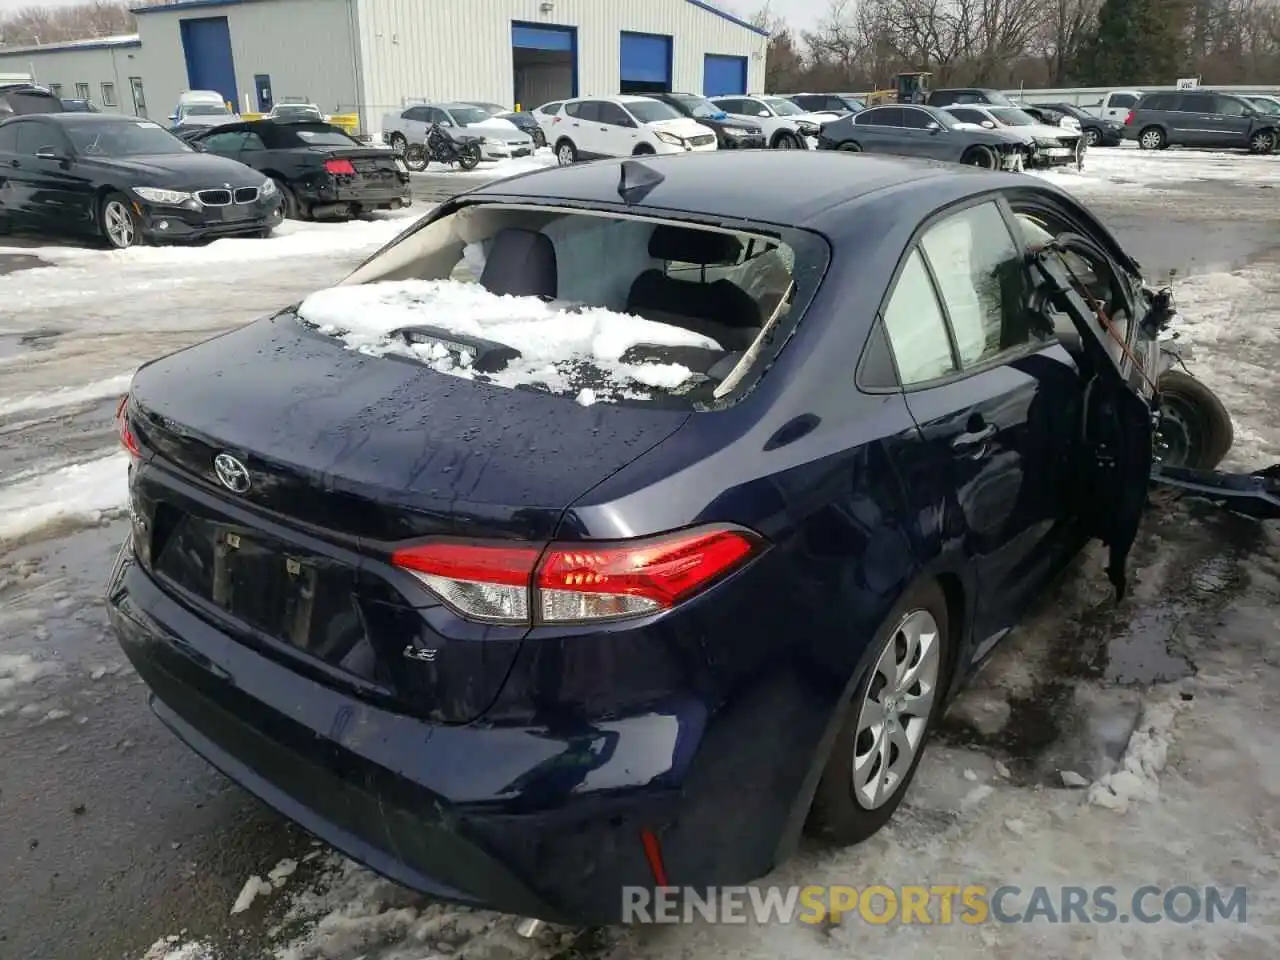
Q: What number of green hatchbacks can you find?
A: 0